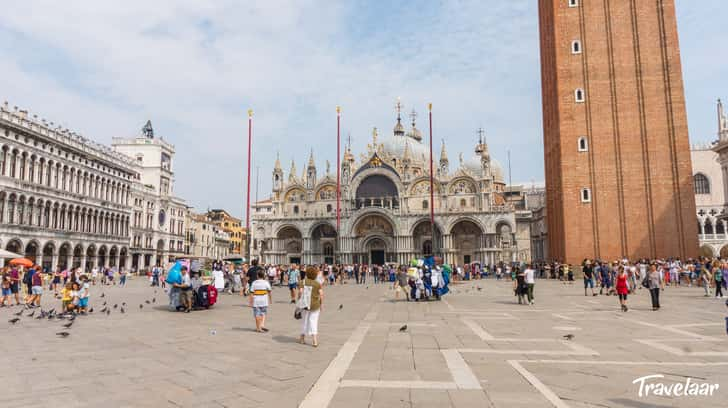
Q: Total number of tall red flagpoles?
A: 3